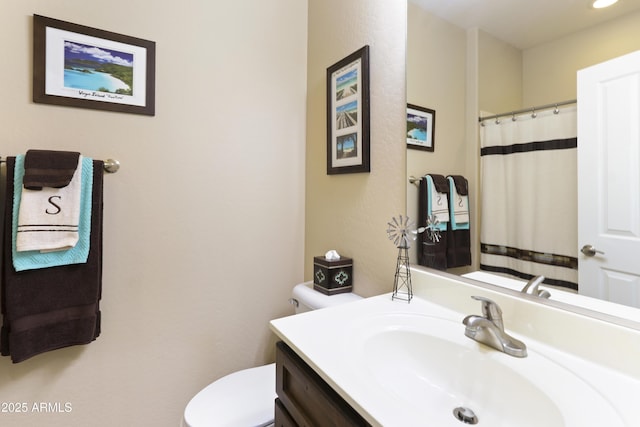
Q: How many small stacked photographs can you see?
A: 3